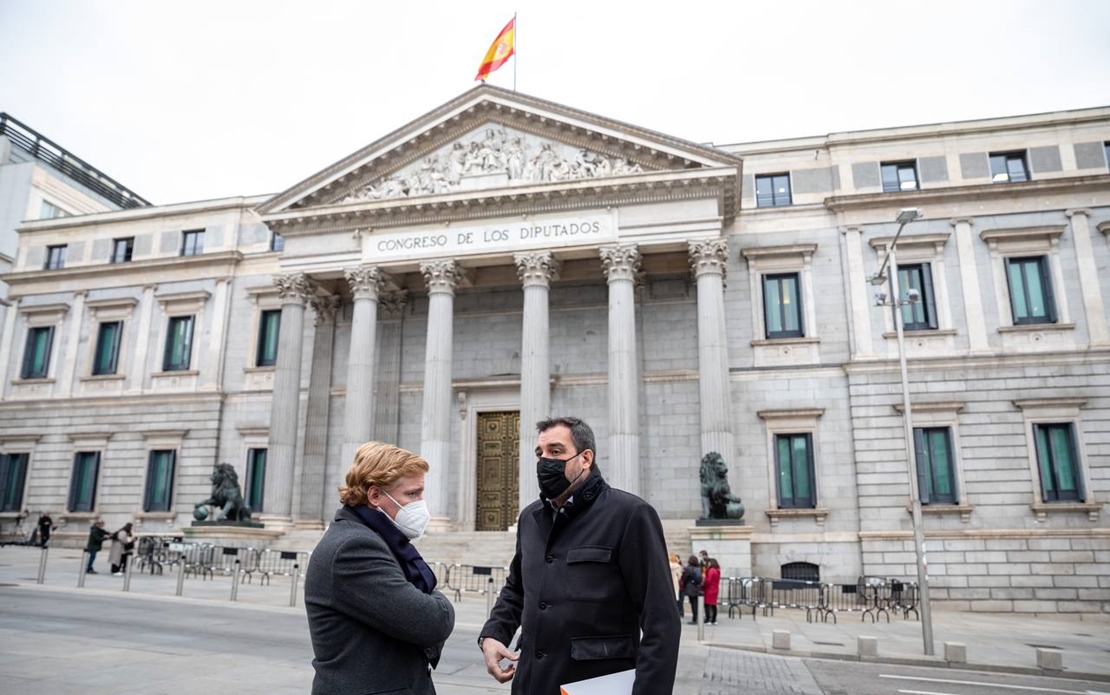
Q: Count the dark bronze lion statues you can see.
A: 2